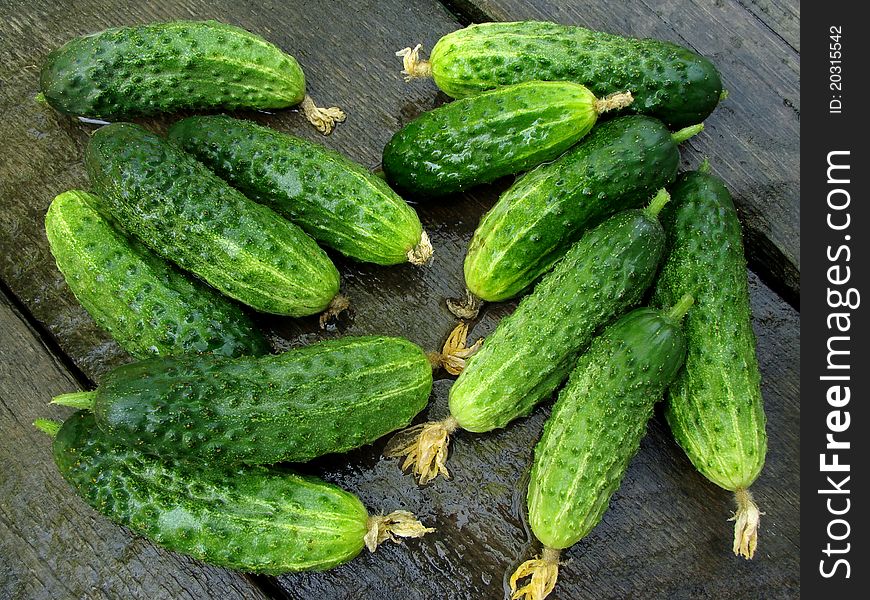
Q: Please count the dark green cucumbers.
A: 12